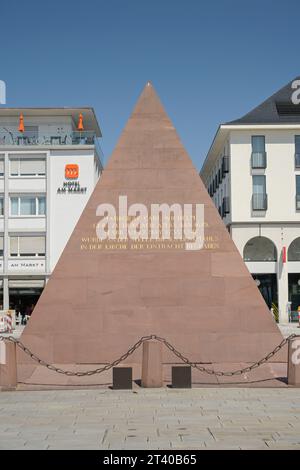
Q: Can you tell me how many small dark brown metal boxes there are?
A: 2